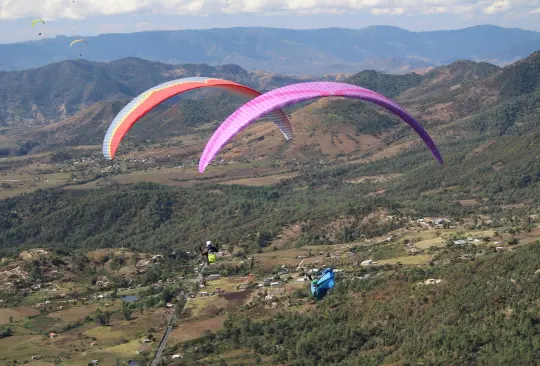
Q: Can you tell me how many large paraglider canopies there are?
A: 2